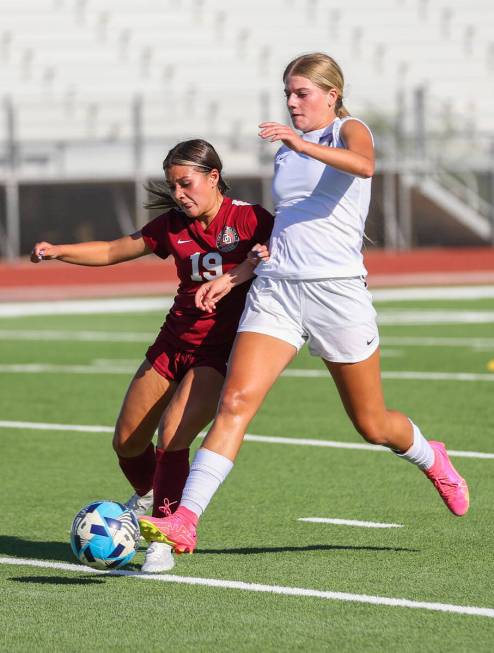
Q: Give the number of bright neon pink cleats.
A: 2